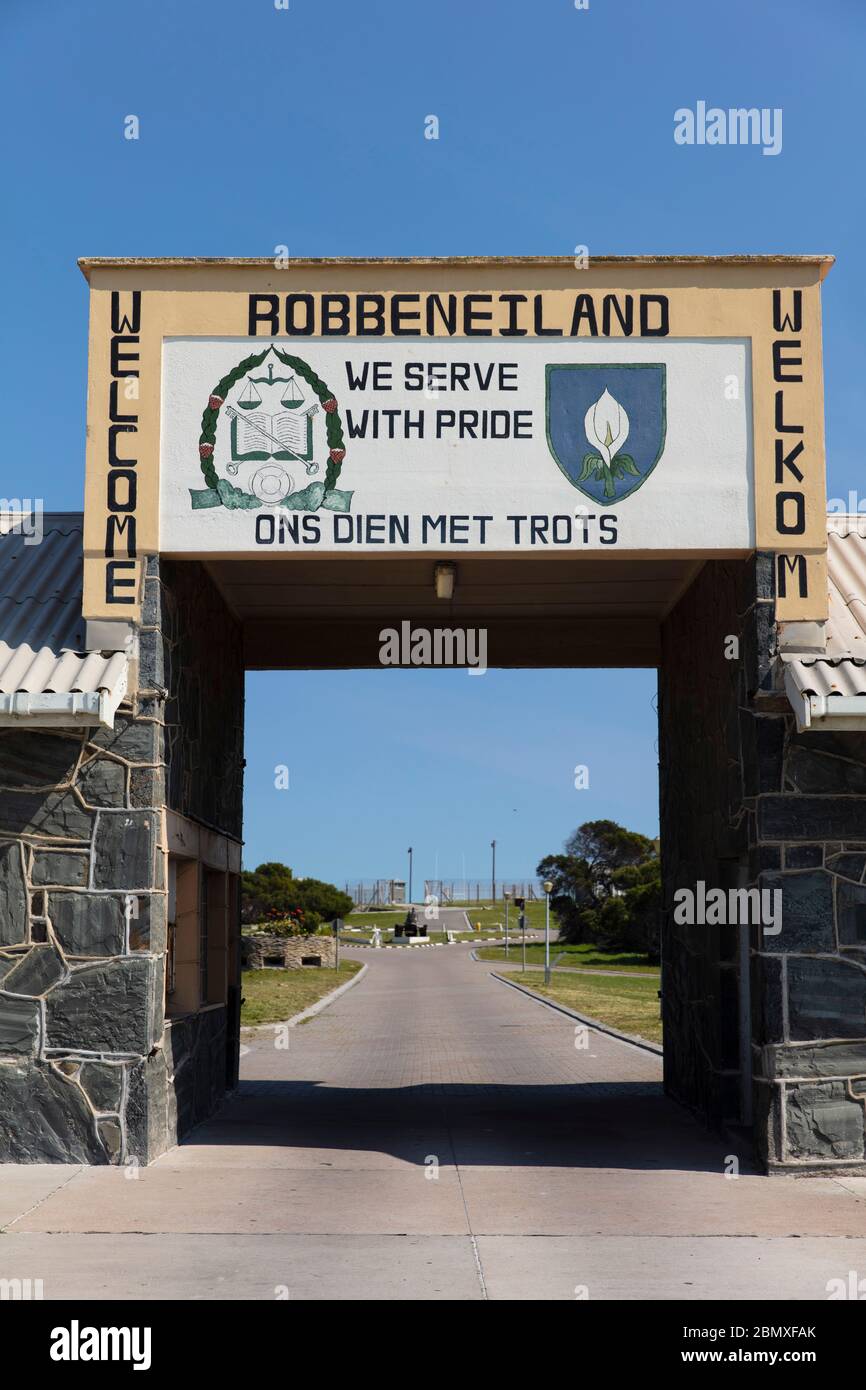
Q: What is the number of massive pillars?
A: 2